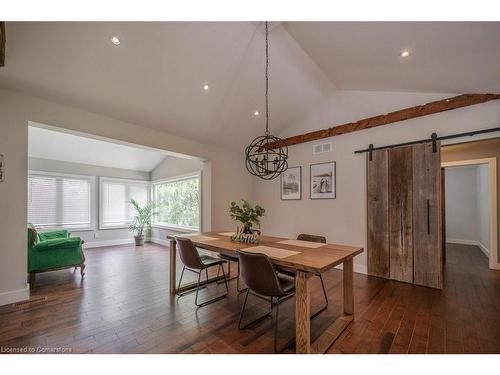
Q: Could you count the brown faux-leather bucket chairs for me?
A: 4